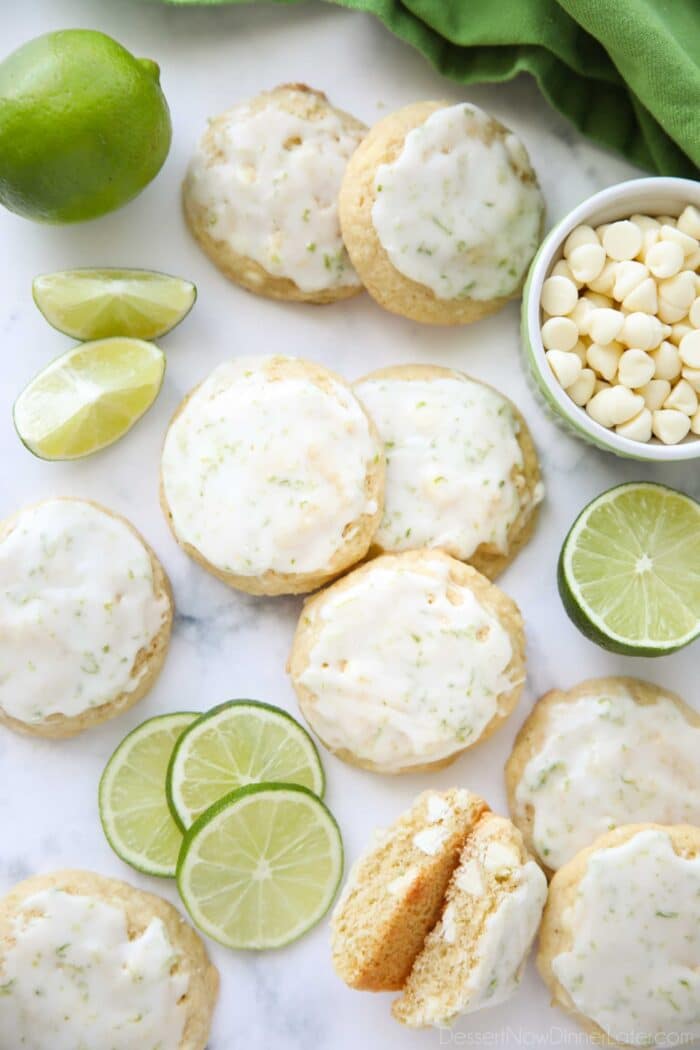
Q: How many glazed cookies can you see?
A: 10